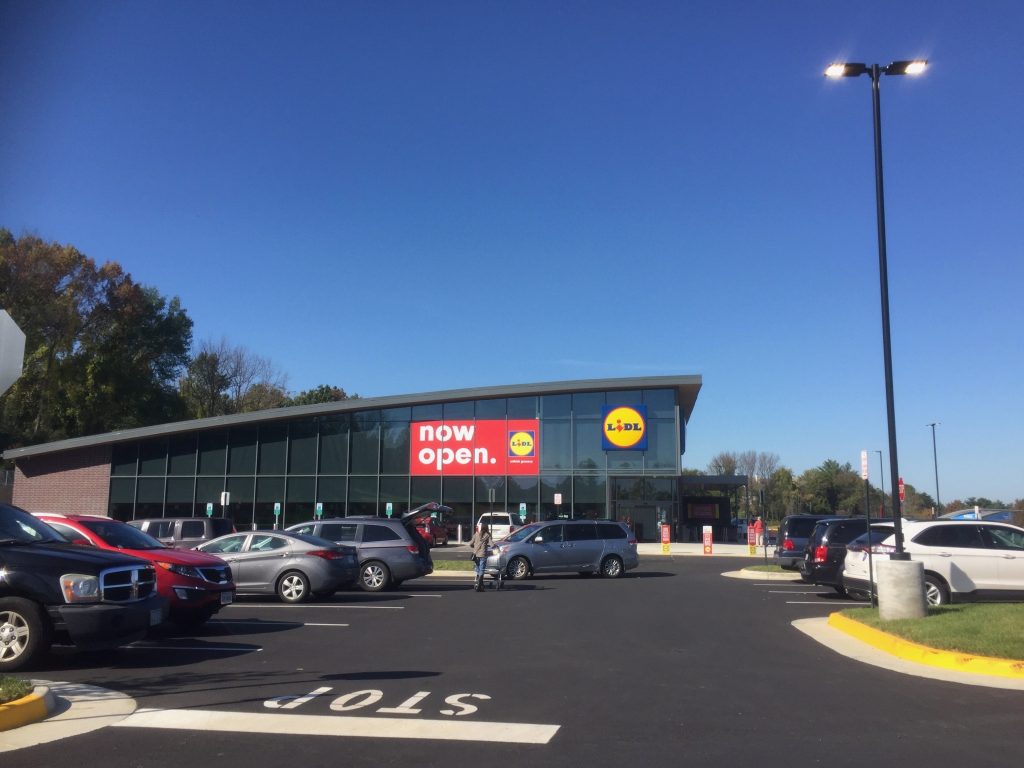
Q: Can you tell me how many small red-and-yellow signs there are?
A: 3